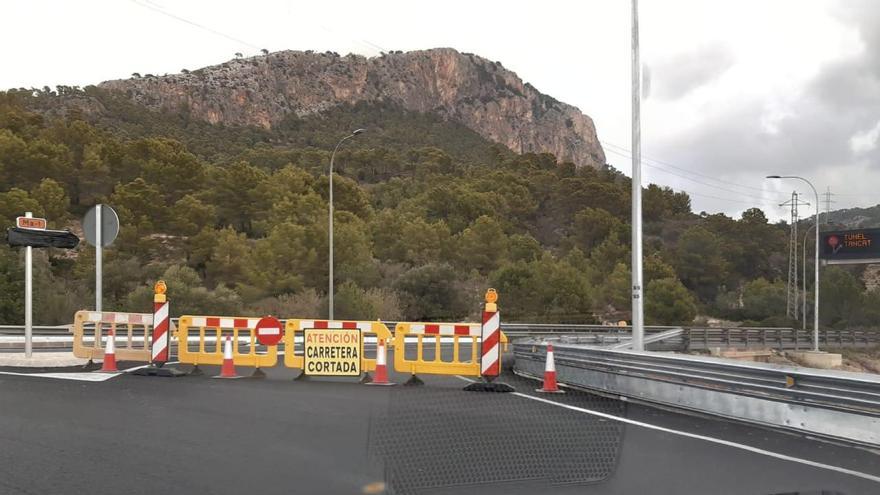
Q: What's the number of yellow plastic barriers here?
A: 4